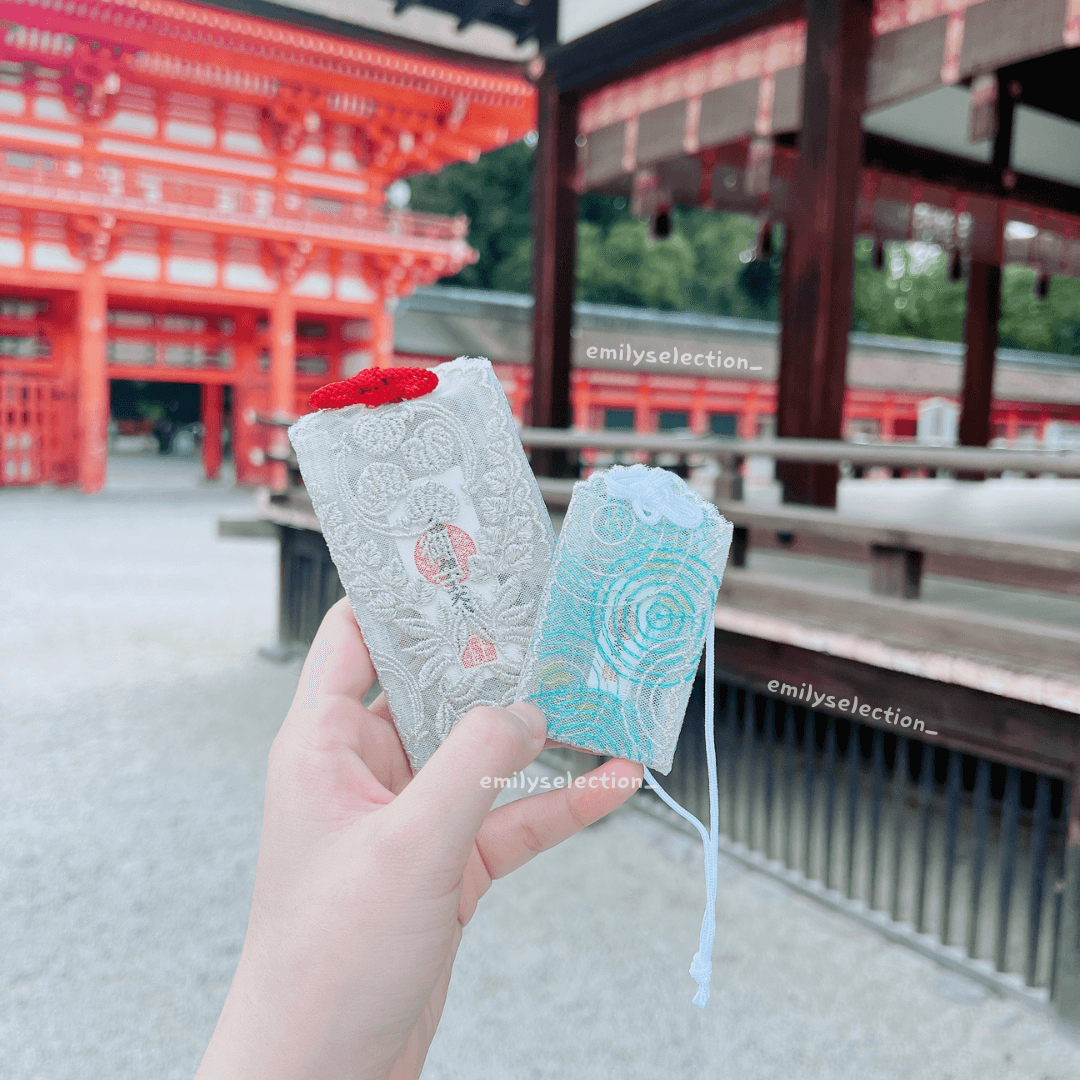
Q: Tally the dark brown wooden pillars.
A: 3